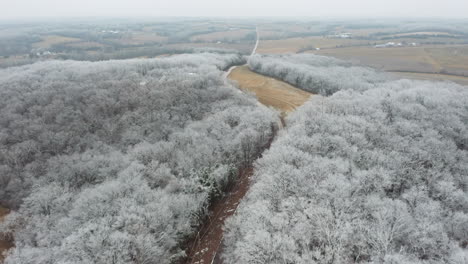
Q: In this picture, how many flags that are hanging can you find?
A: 0